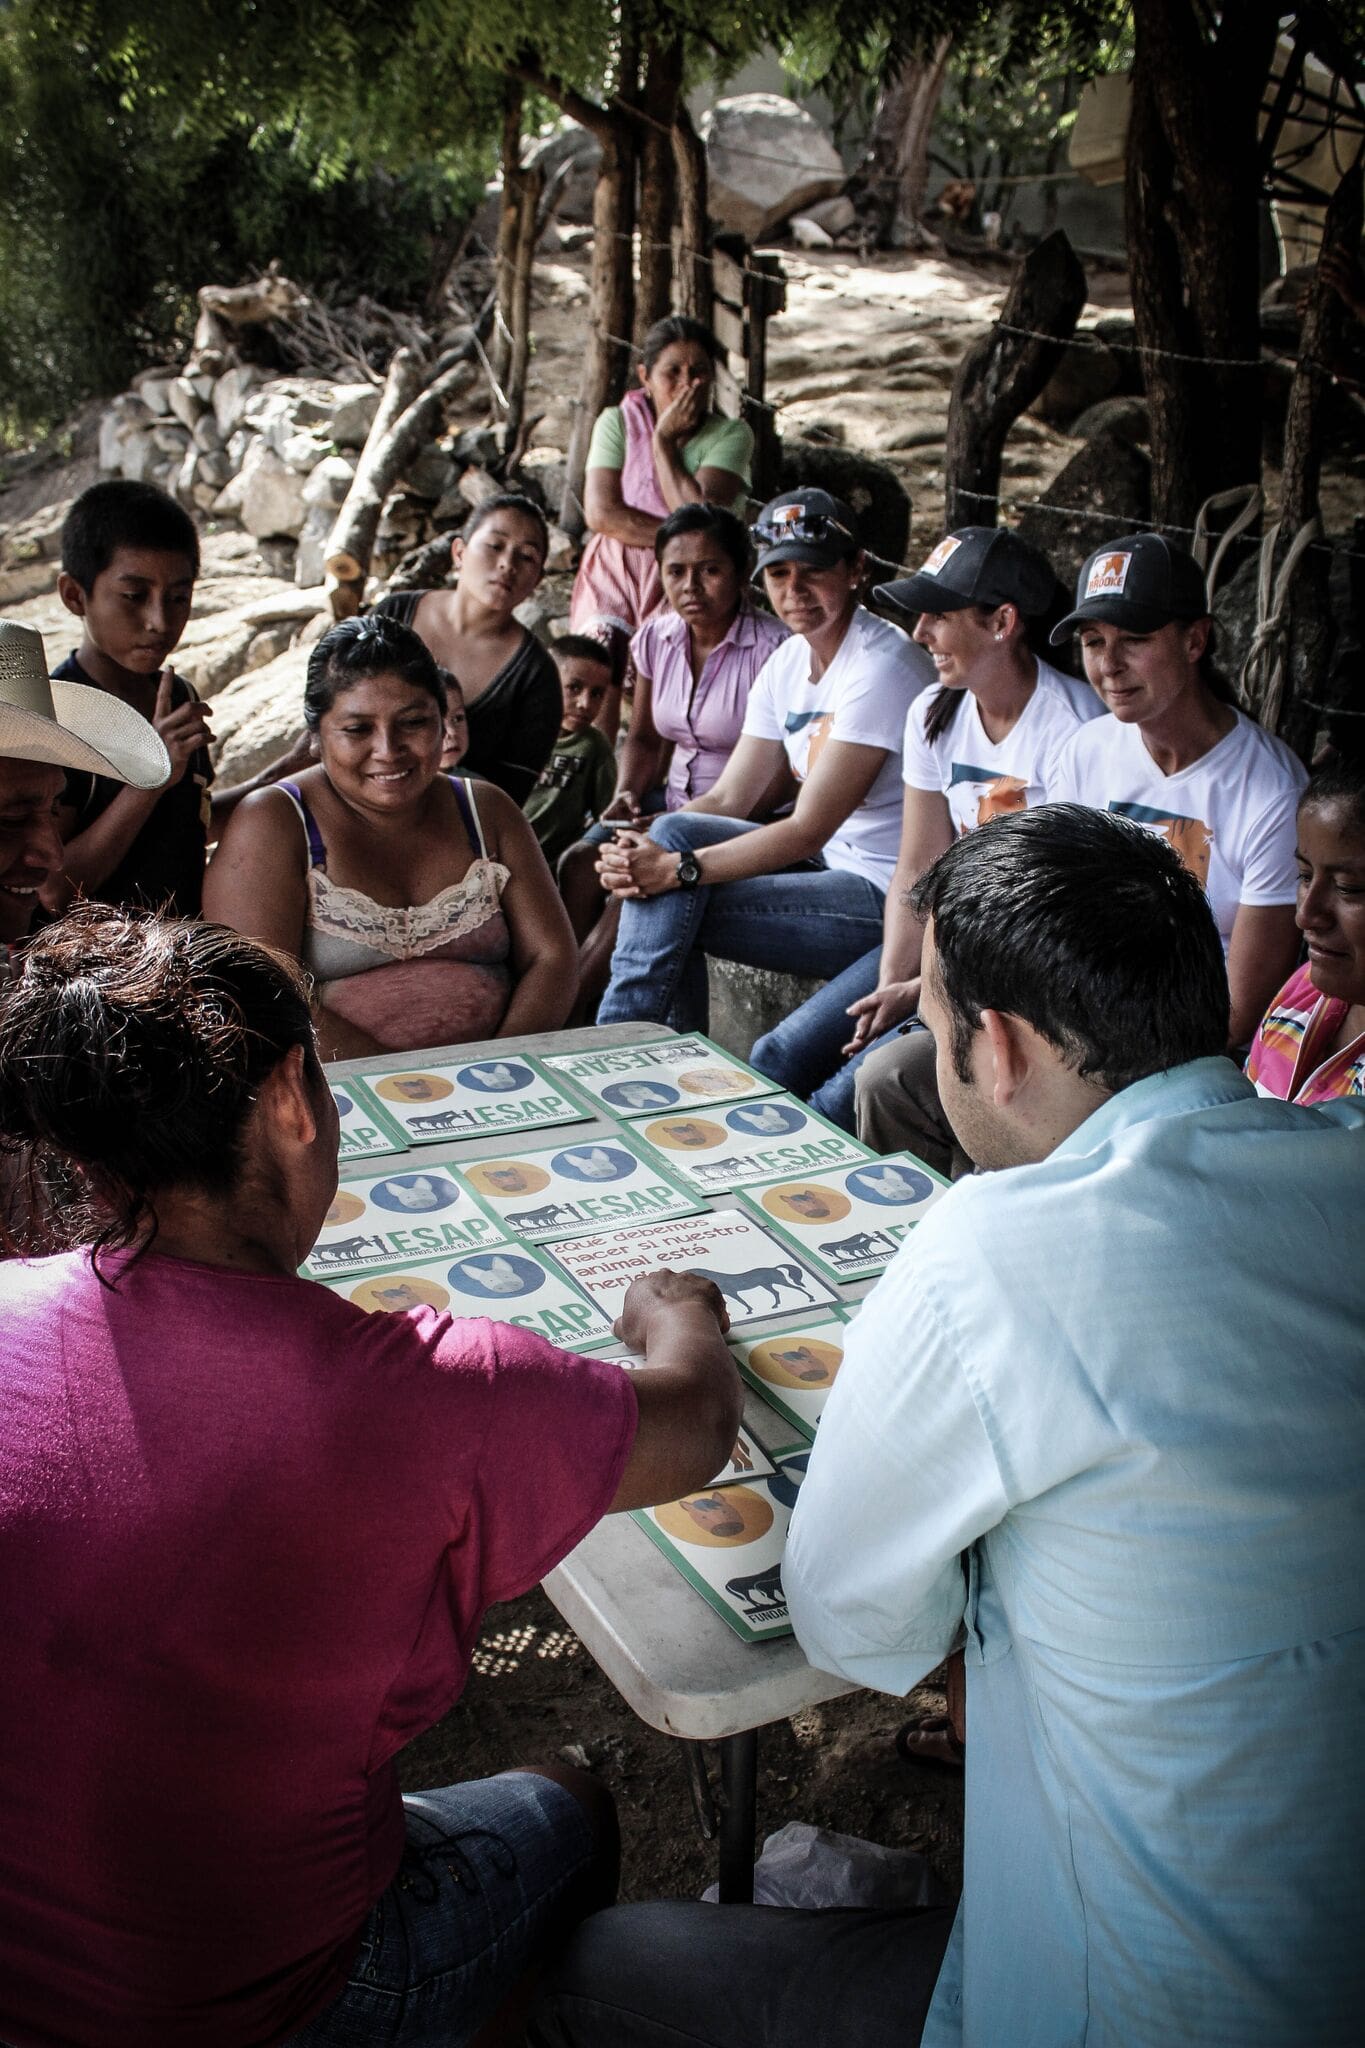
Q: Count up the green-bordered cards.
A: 11